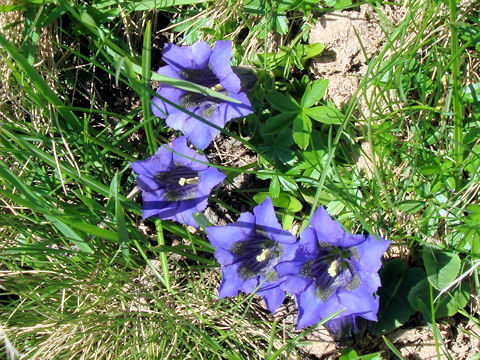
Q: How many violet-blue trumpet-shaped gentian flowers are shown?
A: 4